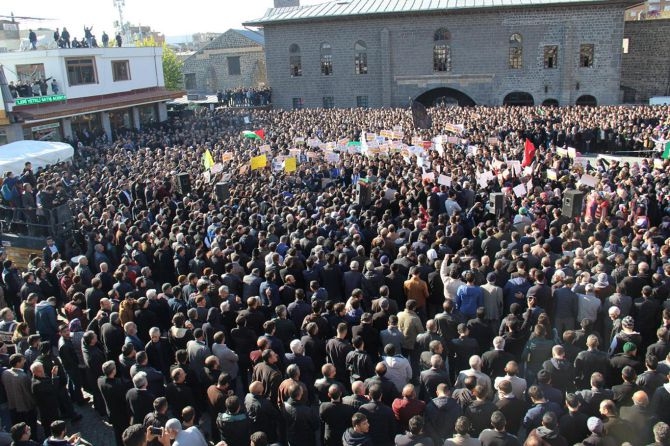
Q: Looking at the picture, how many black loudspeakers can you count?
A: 5